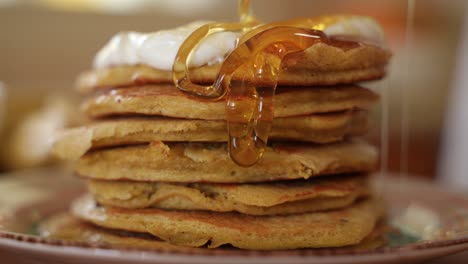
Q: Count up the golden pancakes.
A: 7